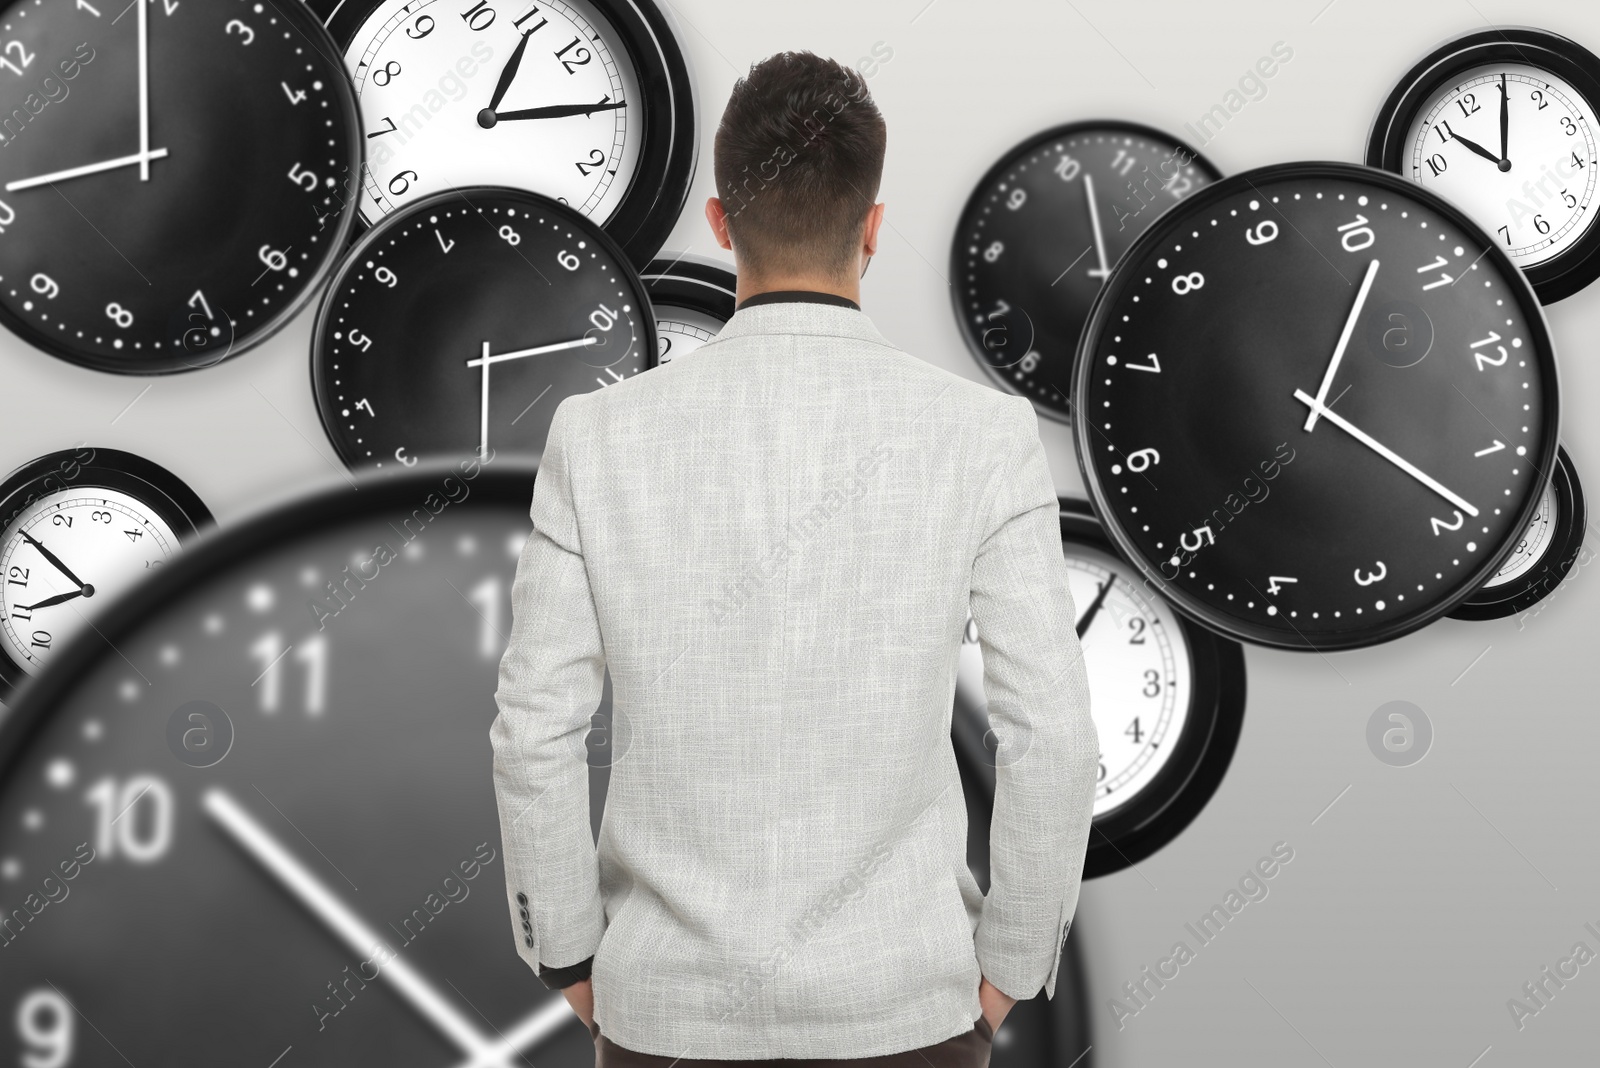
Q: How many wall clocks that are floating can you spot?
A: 11